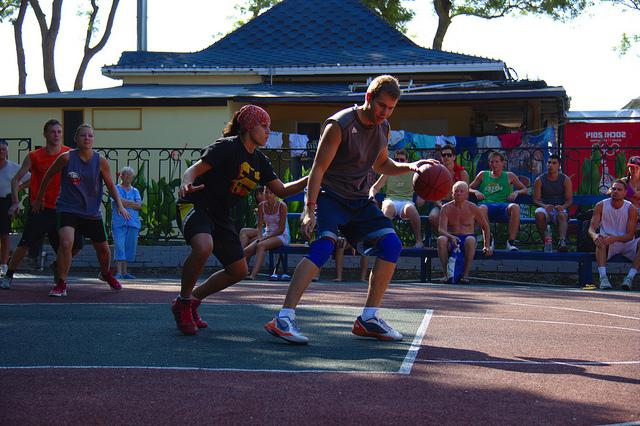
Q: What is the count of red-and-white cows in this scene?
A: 0